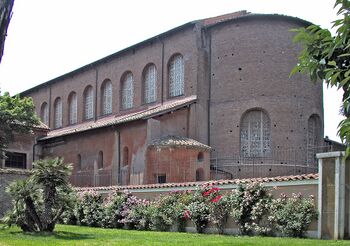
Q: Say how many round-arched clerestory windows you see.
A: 8